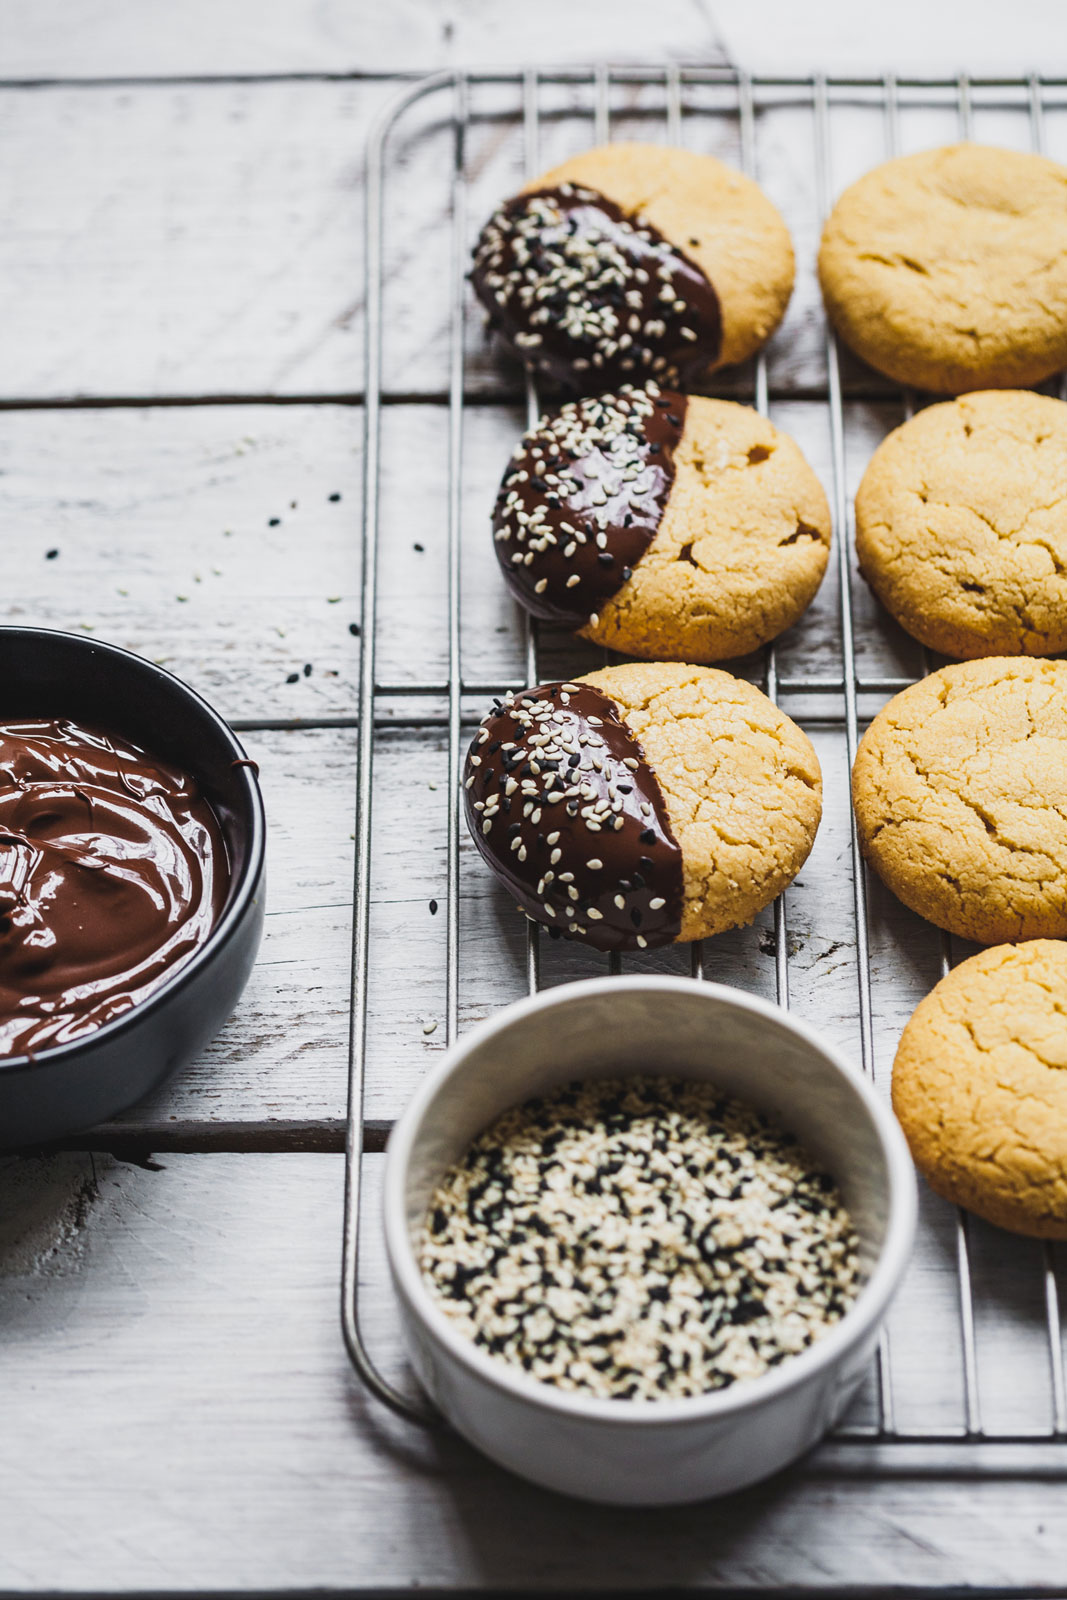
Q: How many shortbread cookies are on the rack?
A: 7